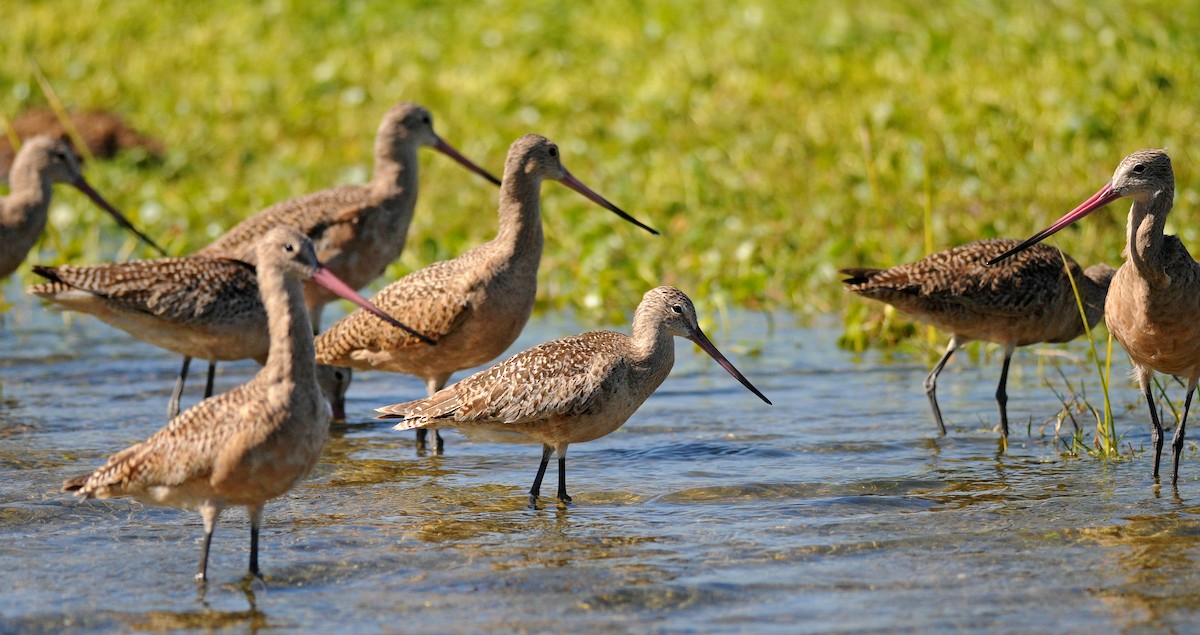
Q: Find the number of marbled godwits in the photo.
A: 8